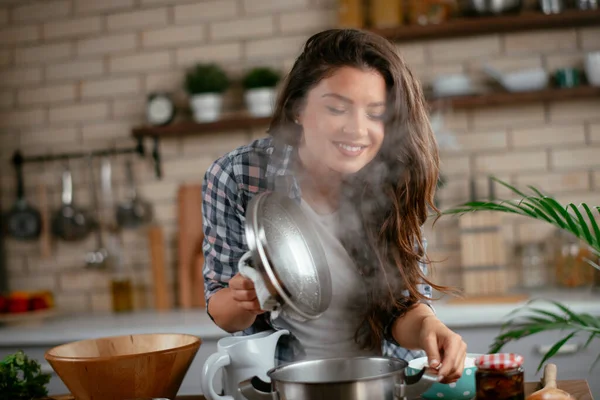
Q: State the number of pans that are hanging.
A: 3